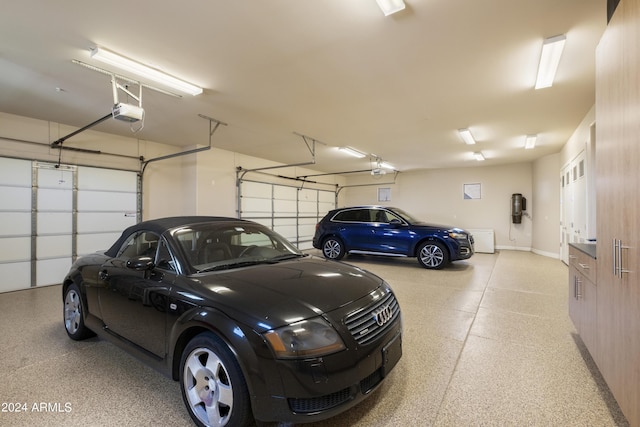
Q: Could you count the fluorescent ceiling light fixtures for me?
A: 8